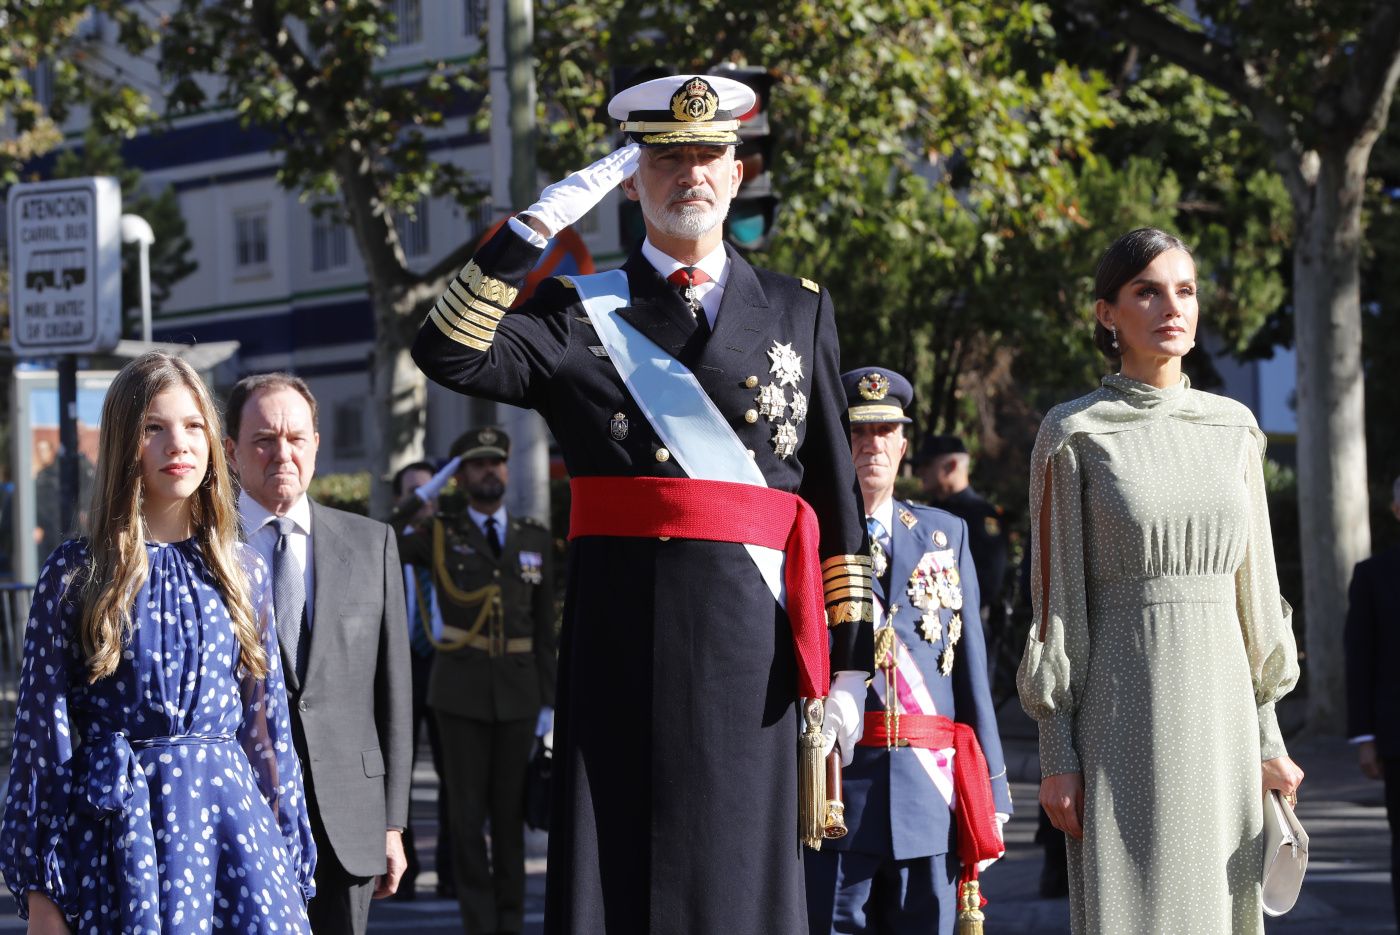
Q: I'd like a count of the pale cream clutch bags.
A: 1